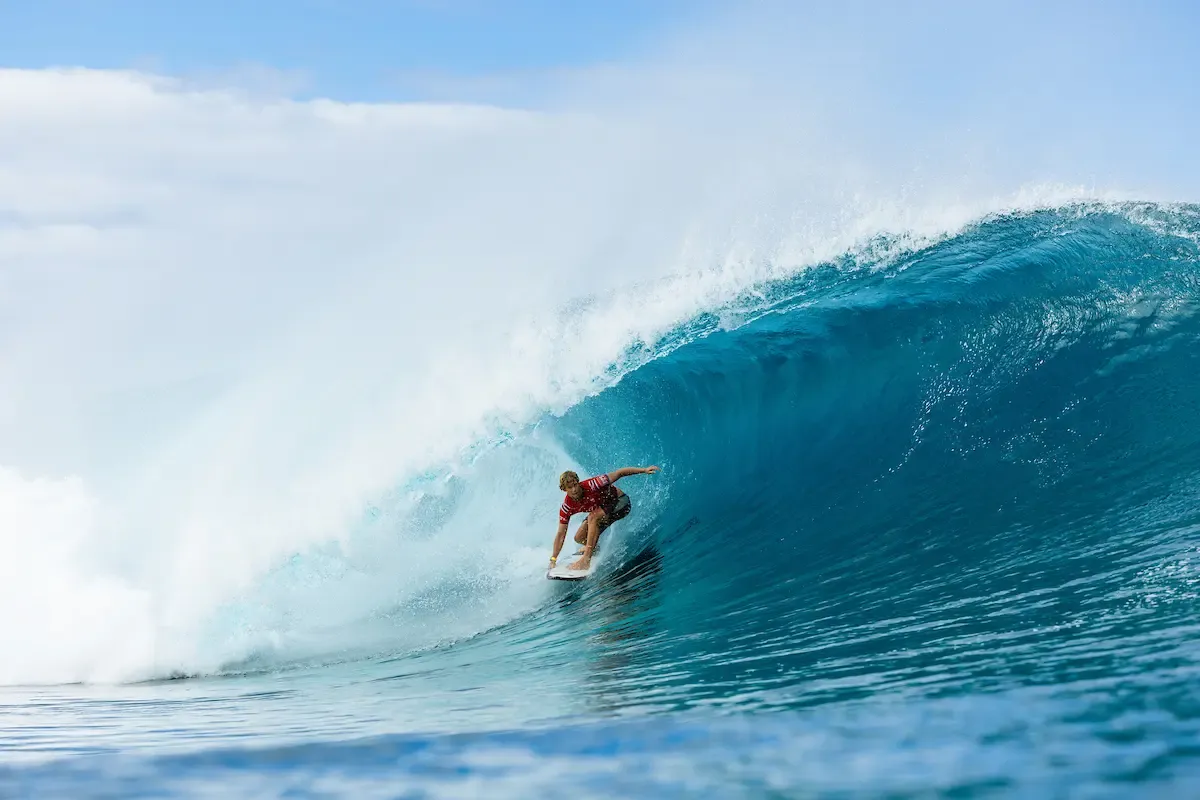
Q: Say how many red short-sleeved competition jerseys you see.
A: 1